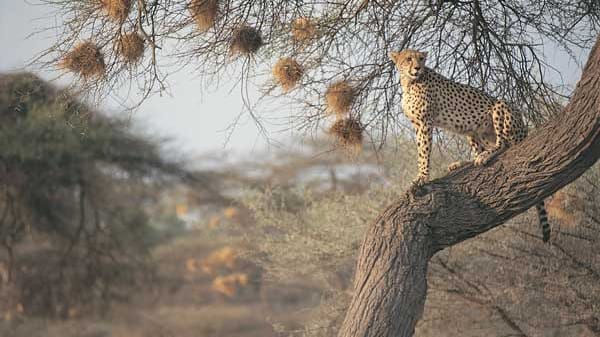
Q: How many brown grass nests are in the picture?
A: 9